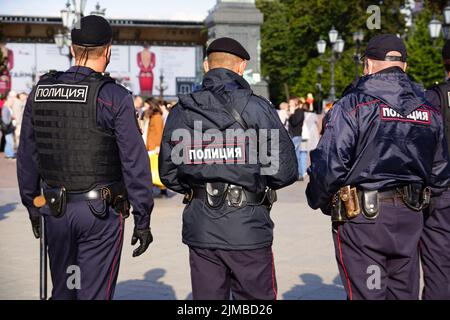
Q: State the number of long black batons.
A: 1